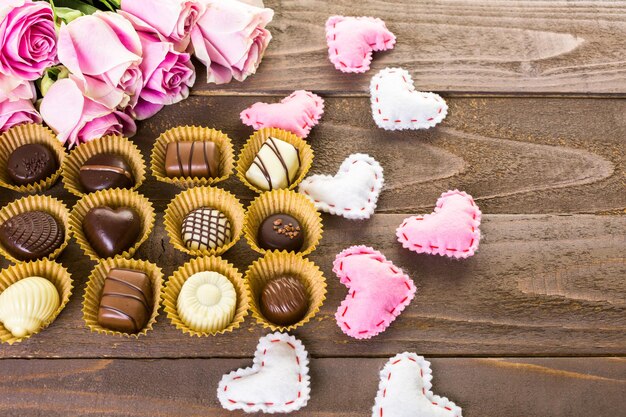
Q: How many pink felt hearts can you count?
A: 4